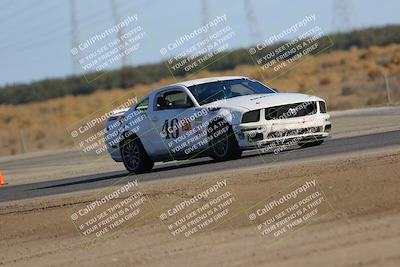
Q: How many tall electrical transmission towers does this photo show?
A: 5